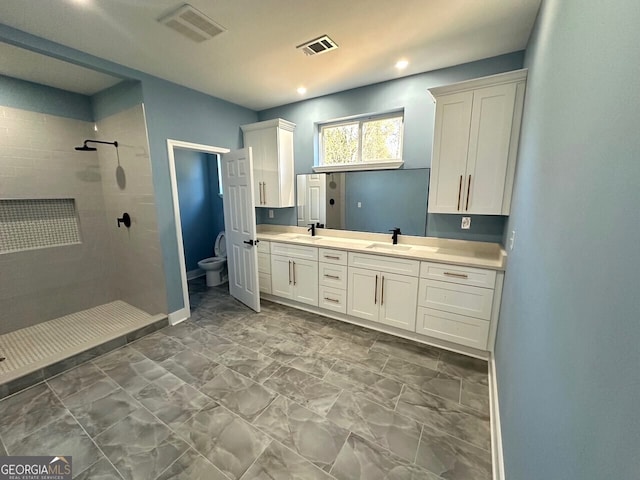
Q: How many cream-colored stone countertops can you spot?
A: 1